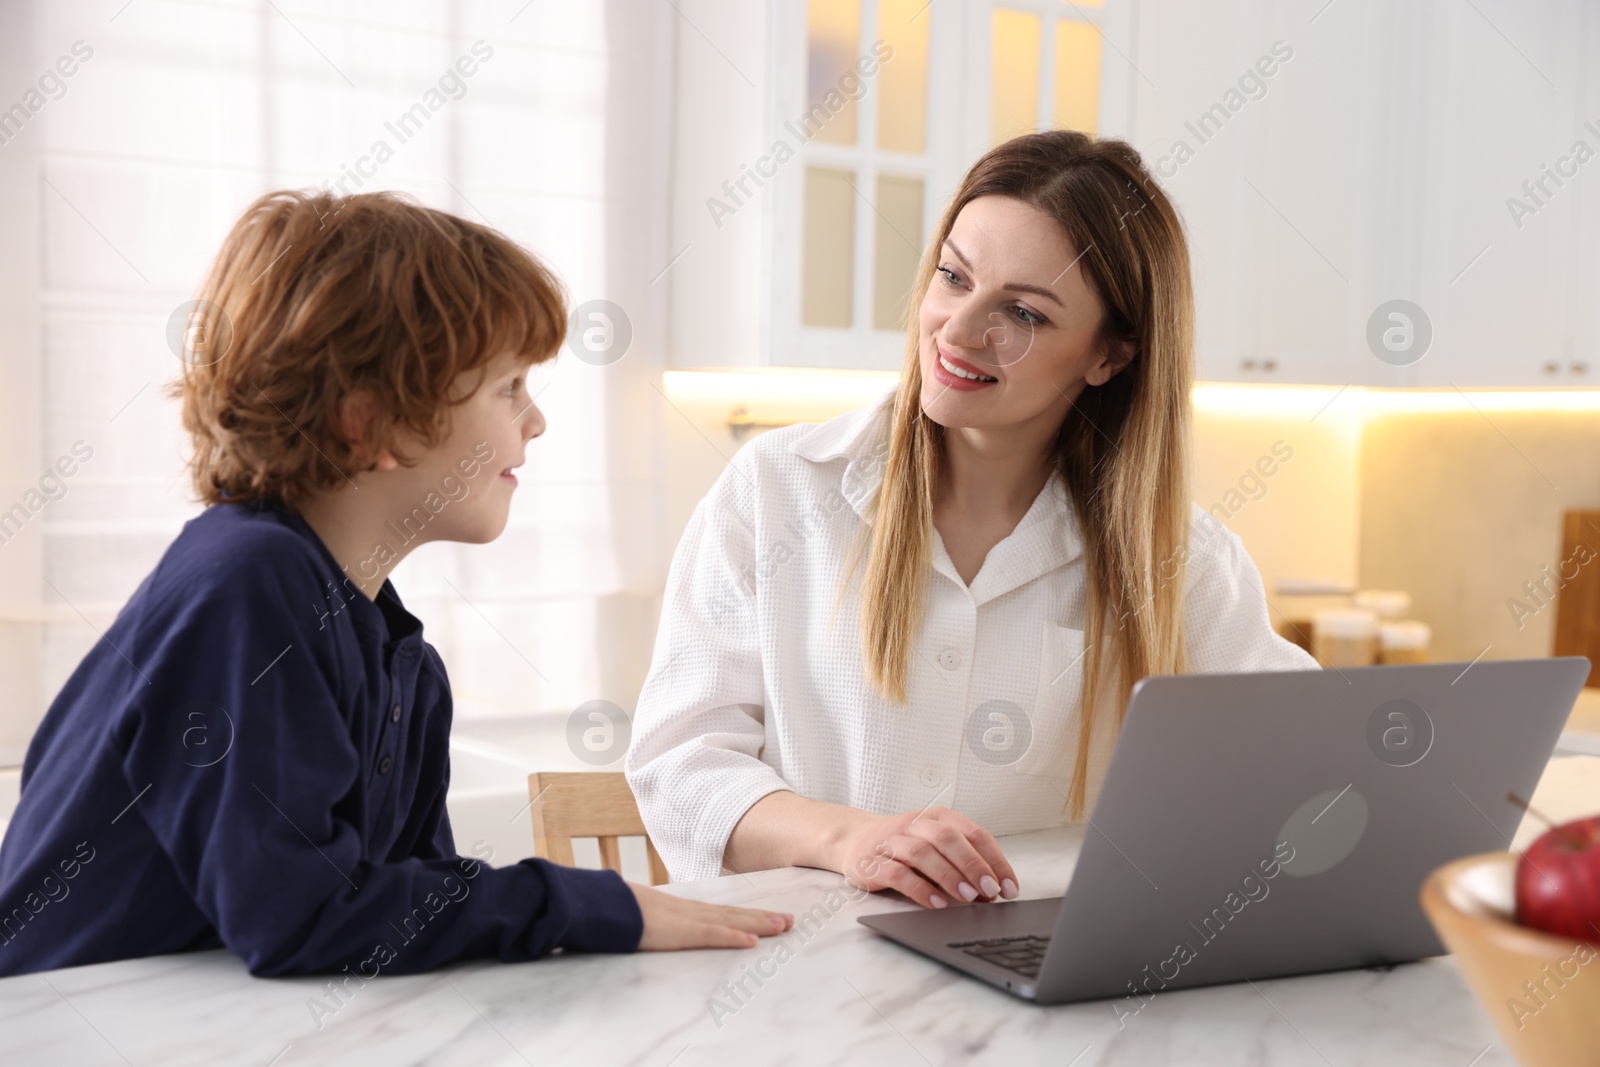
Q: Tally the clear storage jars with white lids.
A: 3